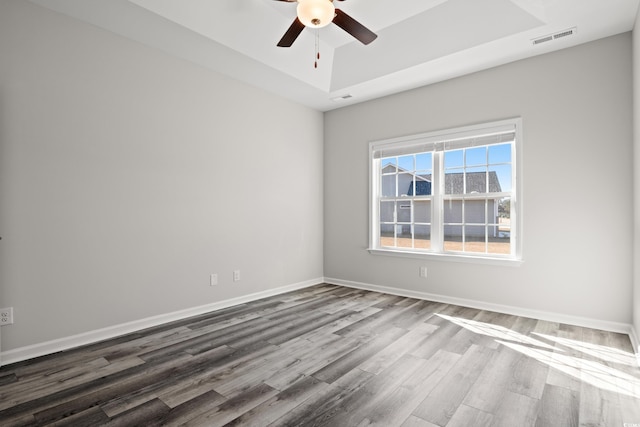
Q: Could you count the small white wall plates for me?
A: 4